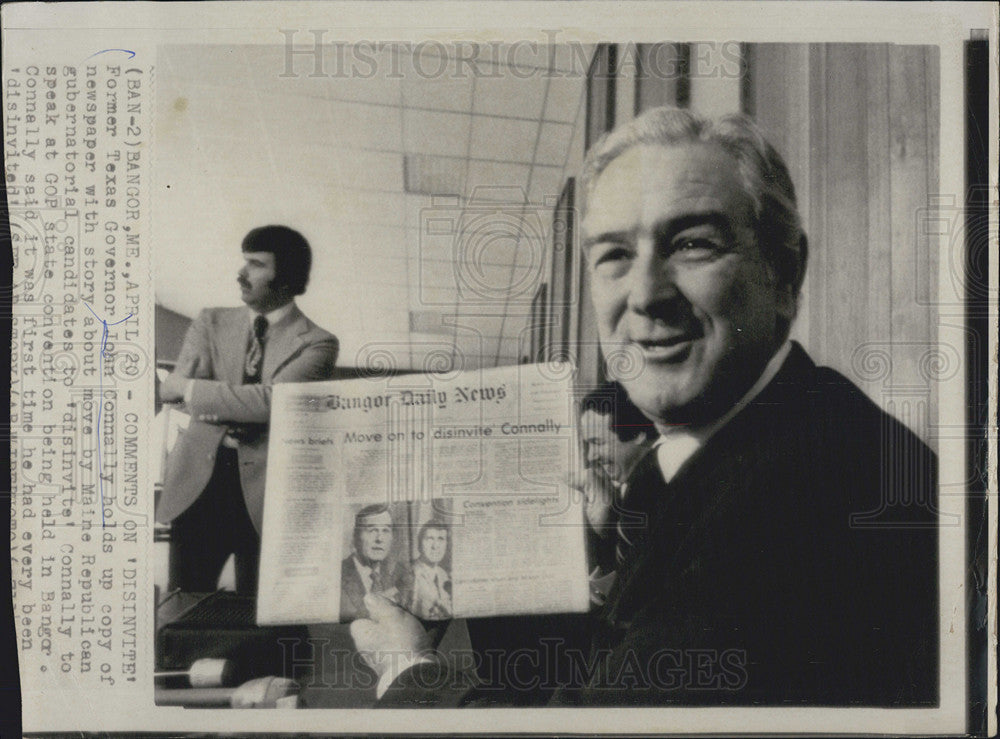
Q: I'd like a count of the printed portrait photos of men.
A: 2